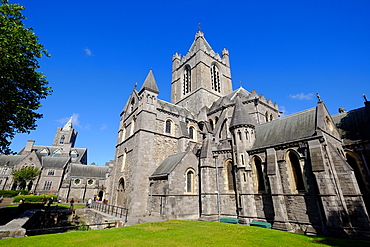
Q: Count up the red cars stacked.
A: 0